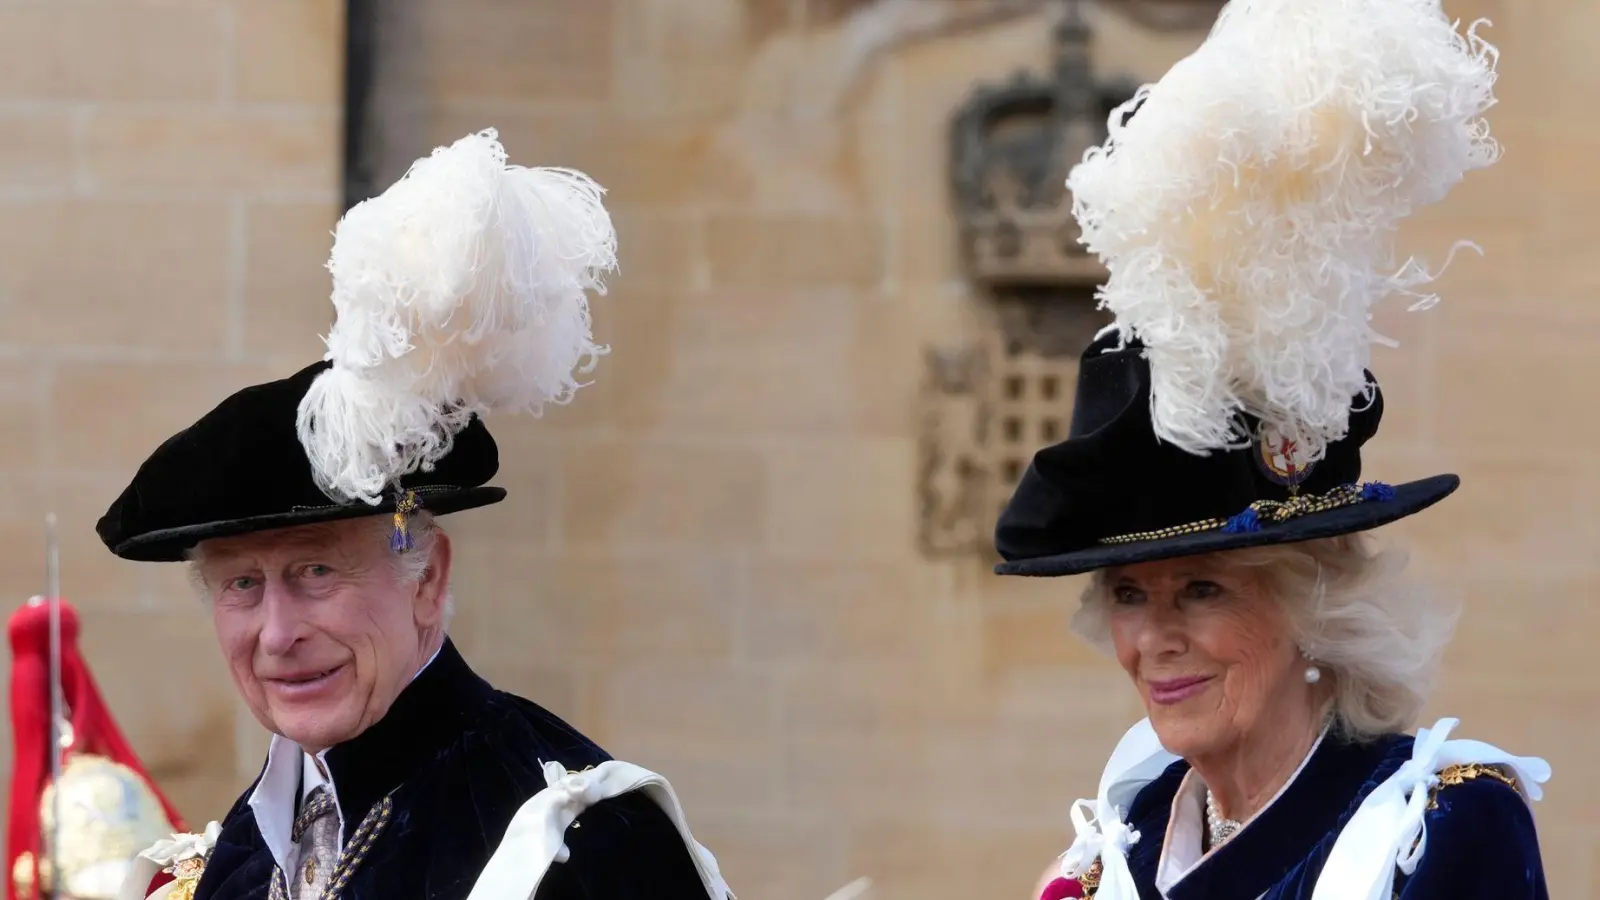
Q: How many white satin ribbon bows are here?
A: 4